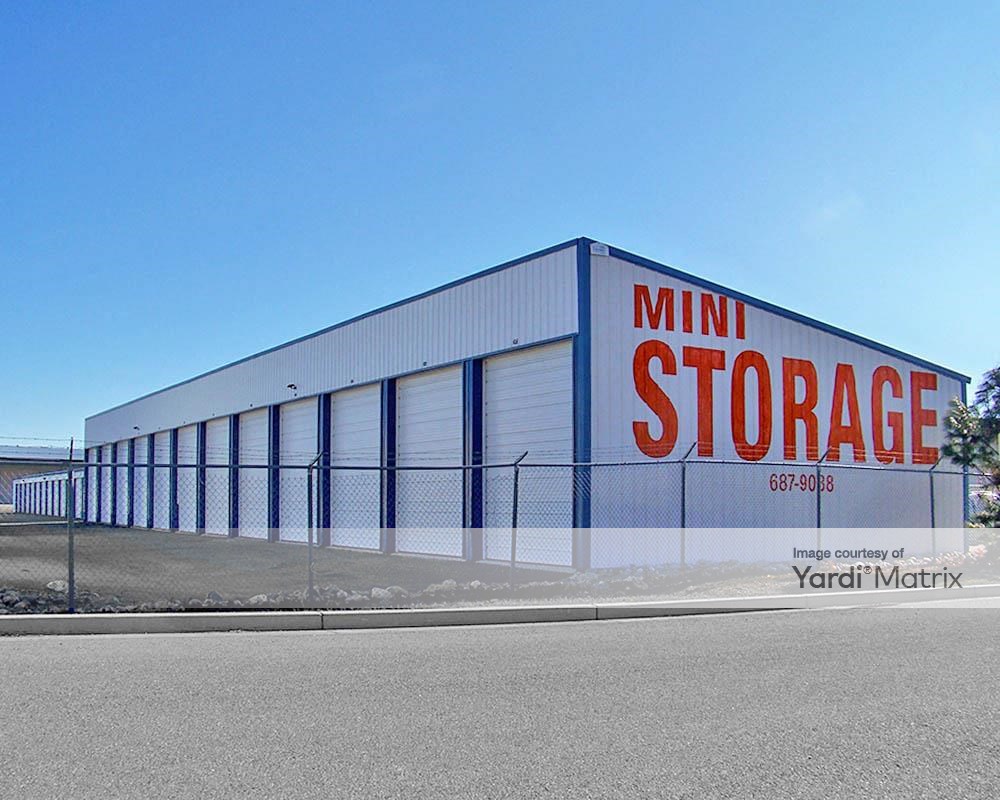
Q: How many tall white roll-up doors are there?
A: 12